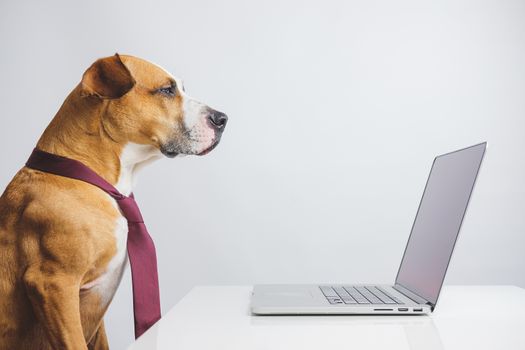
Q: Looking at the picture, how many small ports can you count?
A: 3